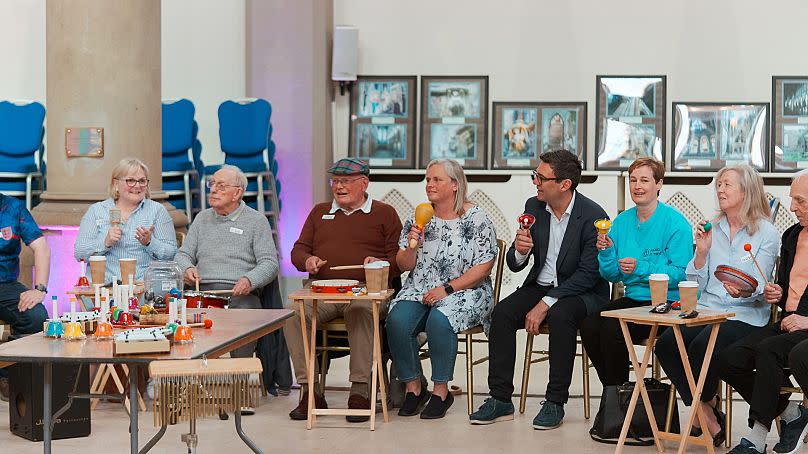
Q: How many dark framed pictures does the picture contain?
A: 6